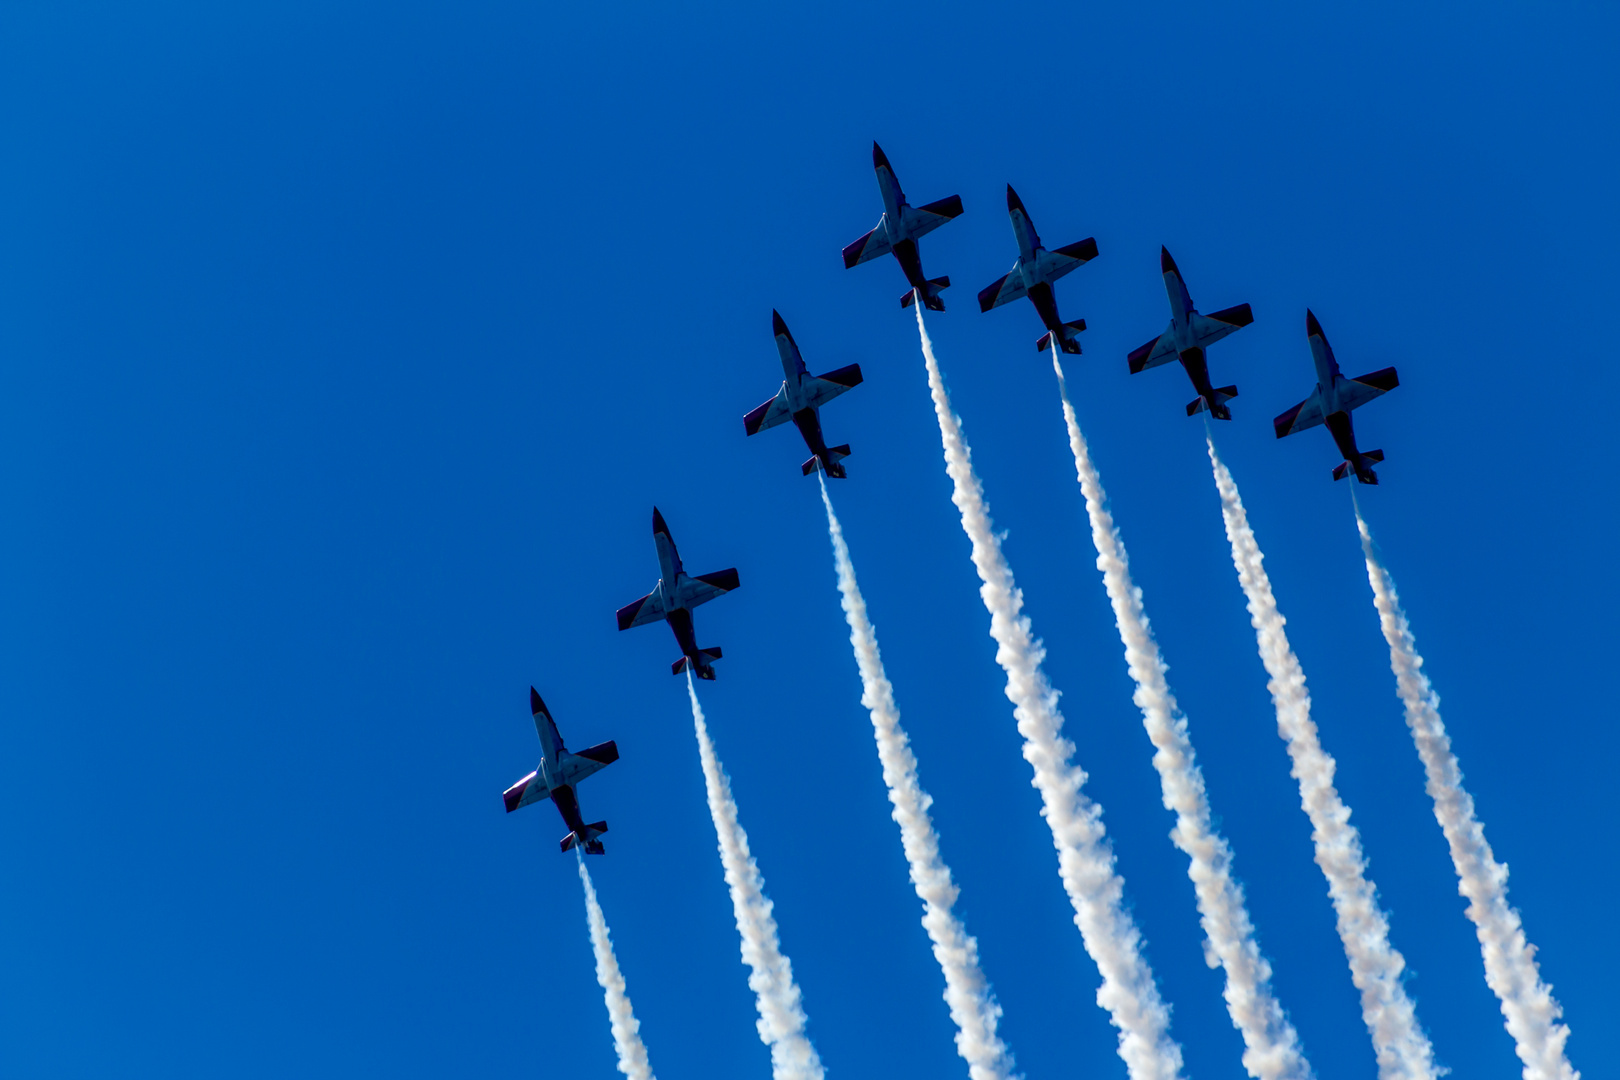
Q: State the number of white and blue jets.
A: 7